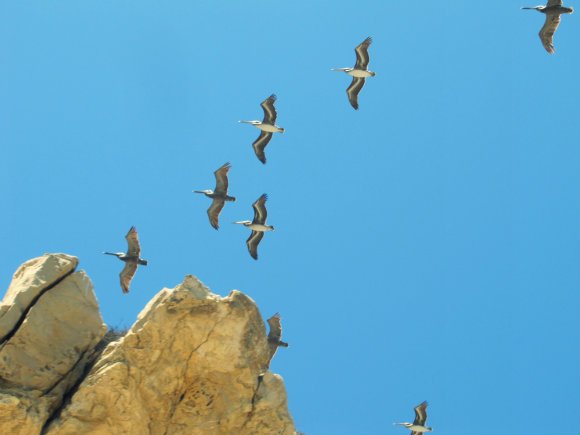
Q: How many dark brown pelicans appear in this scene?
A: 4